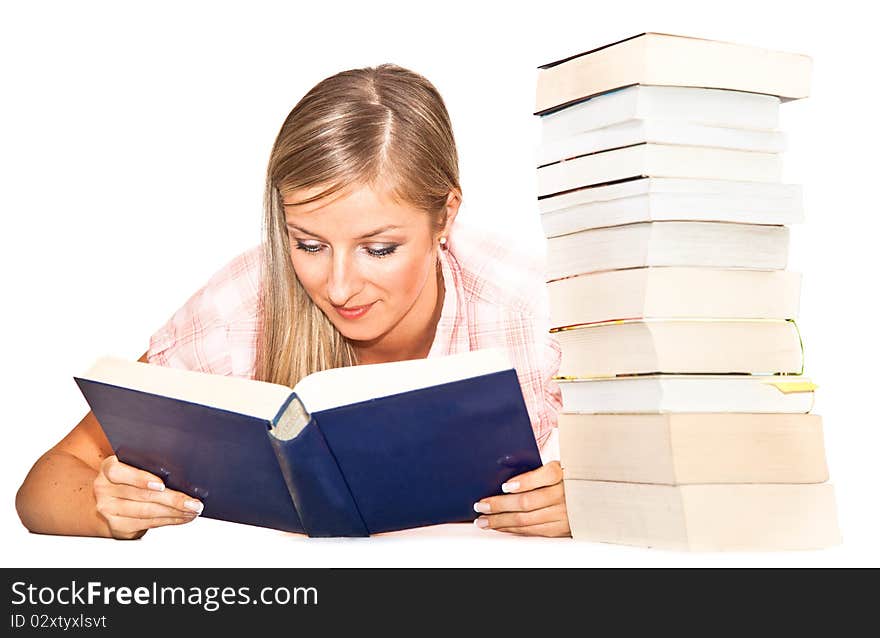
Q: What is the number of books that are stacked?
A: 11